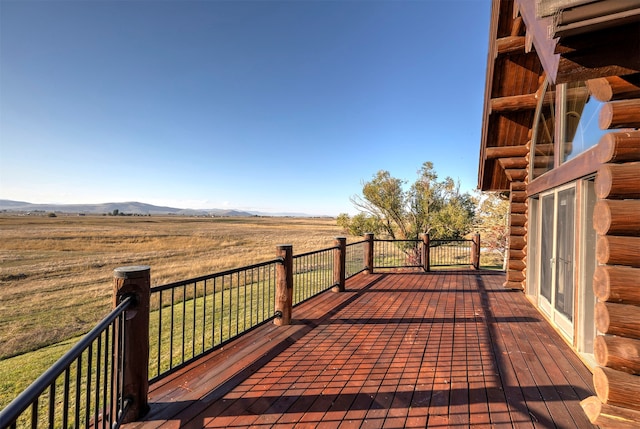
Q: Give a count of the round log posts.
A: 6